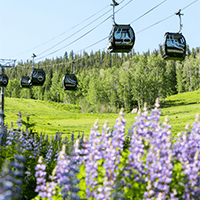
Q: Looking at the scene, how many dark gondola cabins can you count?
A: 6